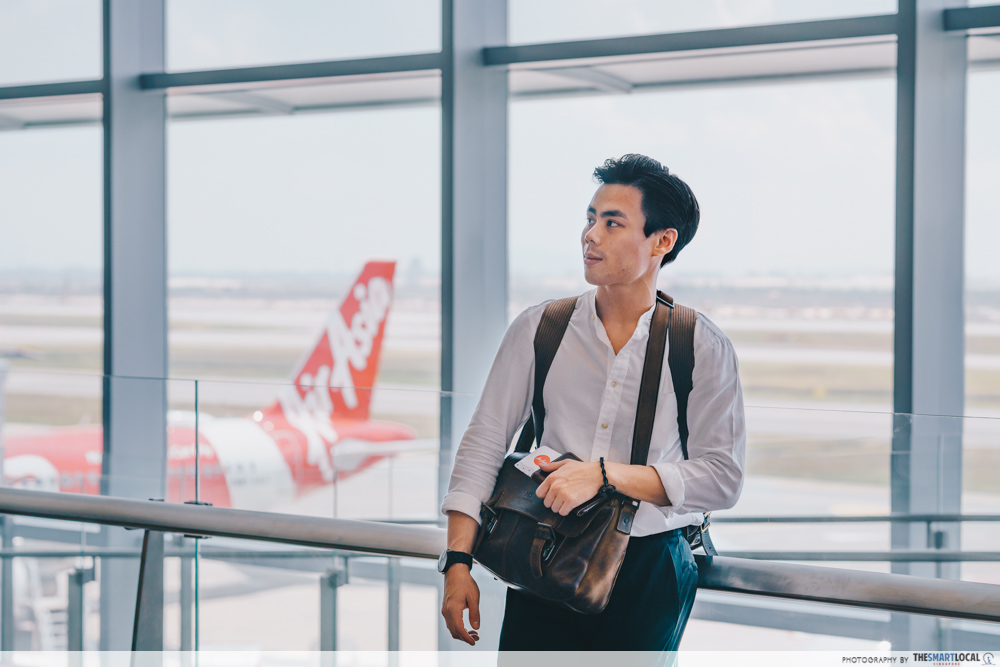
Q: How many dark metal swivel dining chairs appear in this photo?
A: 0